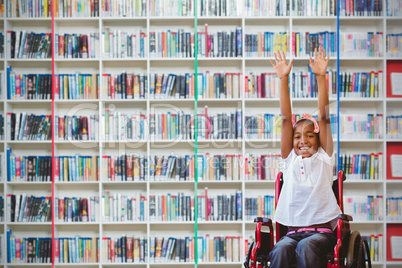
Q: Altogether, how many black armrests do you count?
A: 2